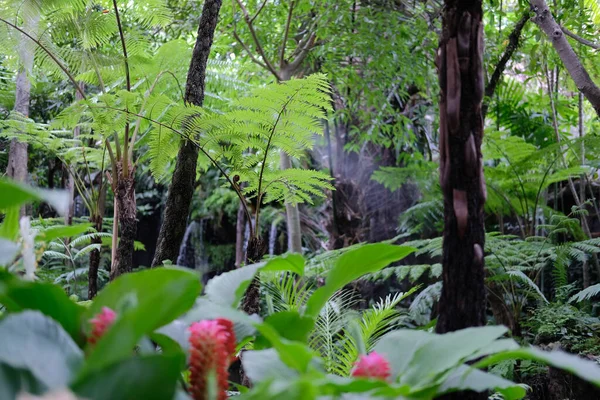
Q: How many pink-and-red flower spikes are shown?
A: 3